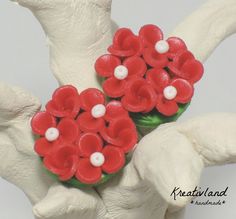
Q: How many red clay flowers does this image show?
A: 12